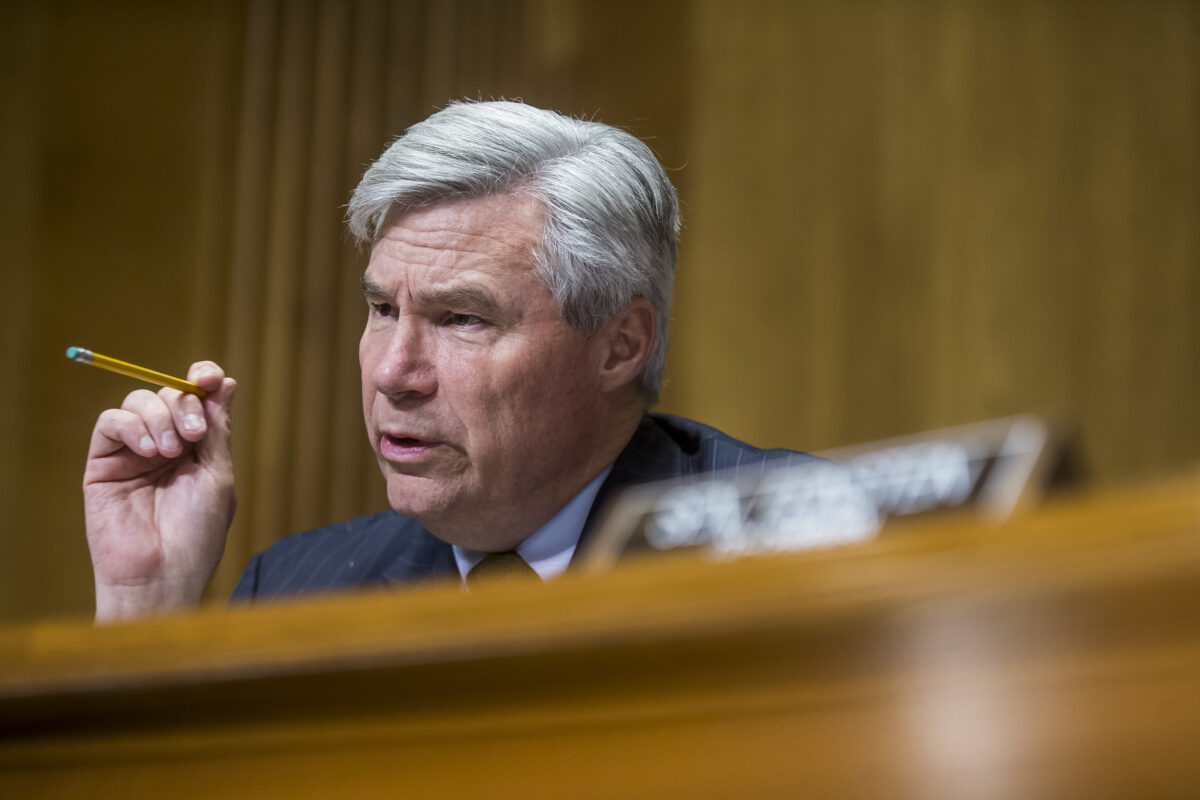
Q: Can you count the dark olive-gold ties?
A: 1